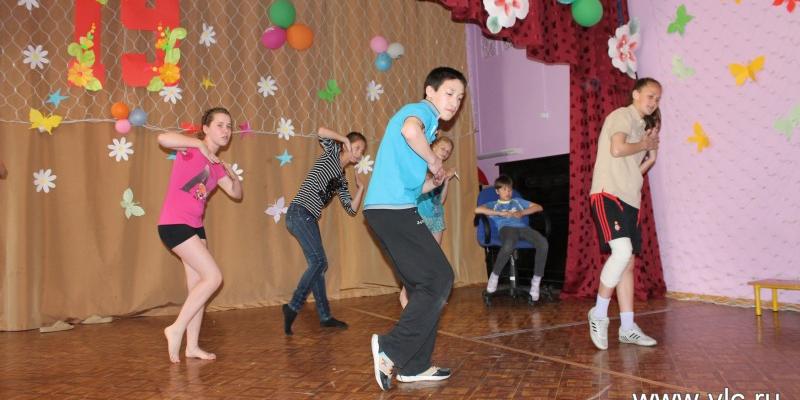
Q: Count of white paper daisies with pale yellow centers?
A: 11